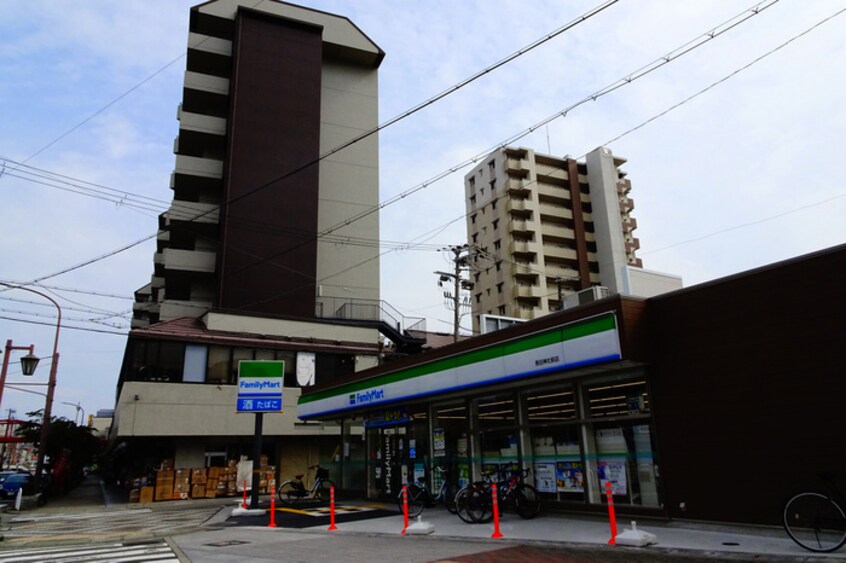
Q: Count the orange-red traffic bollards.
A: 6